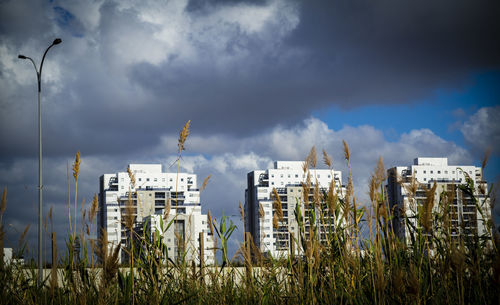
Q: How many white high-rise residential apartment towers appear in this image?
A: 3